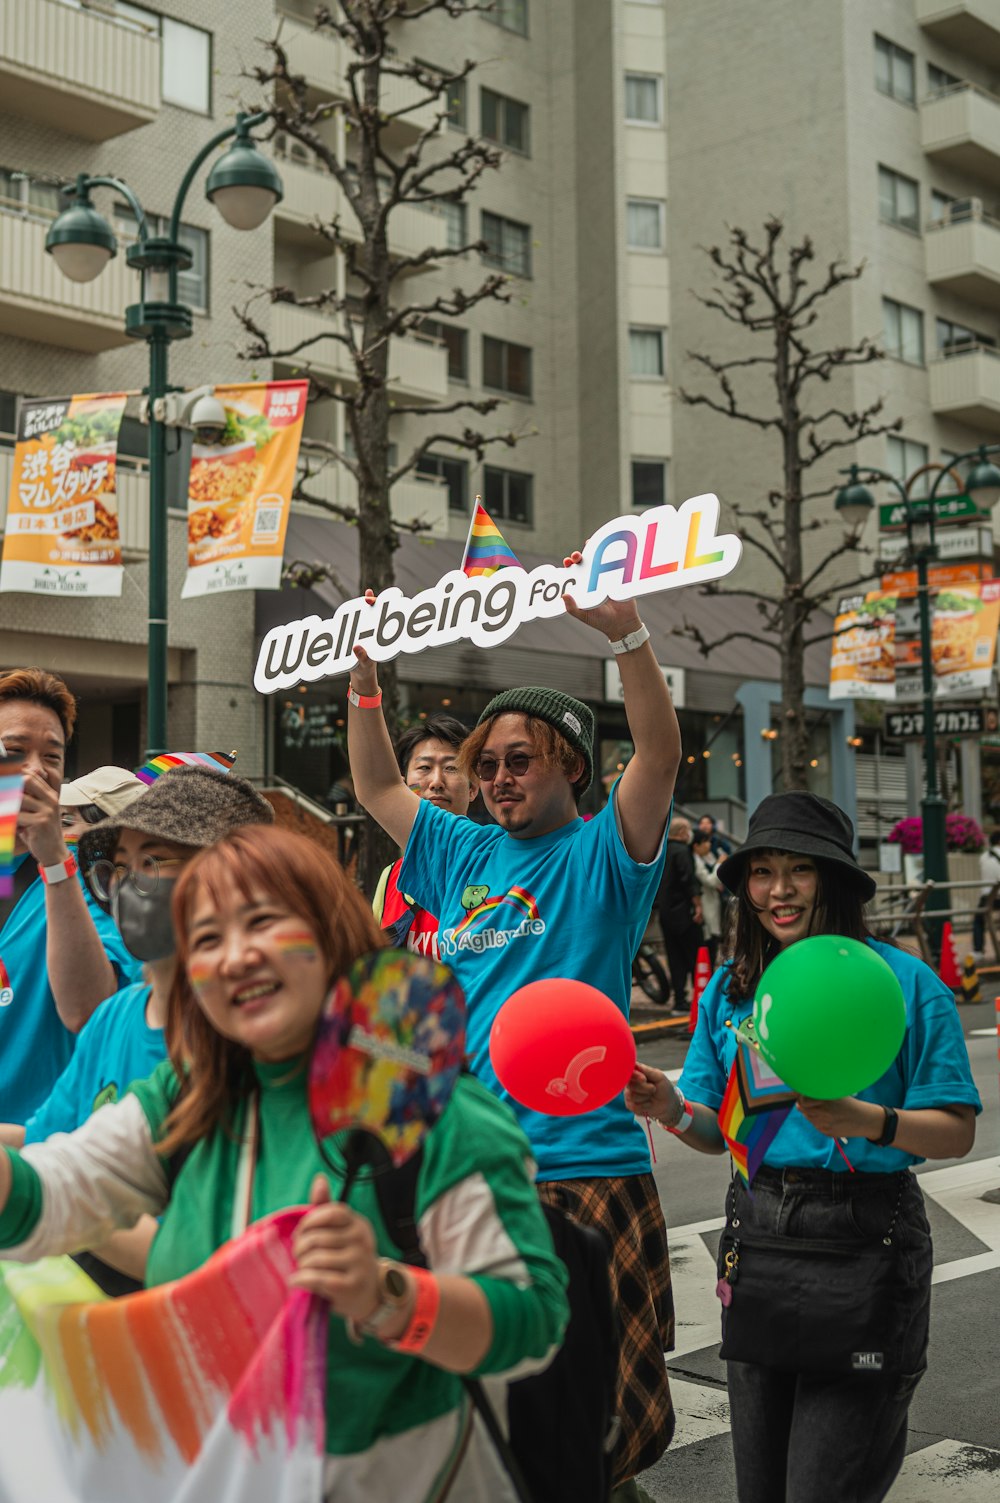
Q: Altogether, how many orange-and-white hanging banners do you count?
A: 4